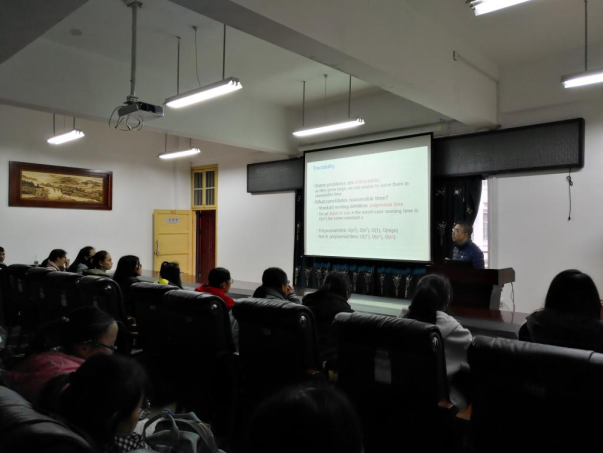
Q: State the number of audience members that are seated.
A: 14